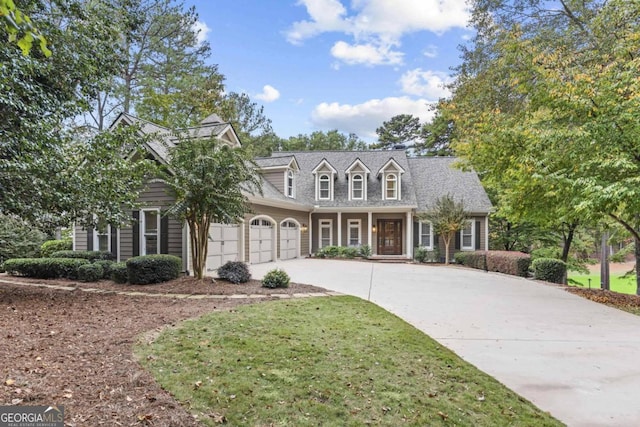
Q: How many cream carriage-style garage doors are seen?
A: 3